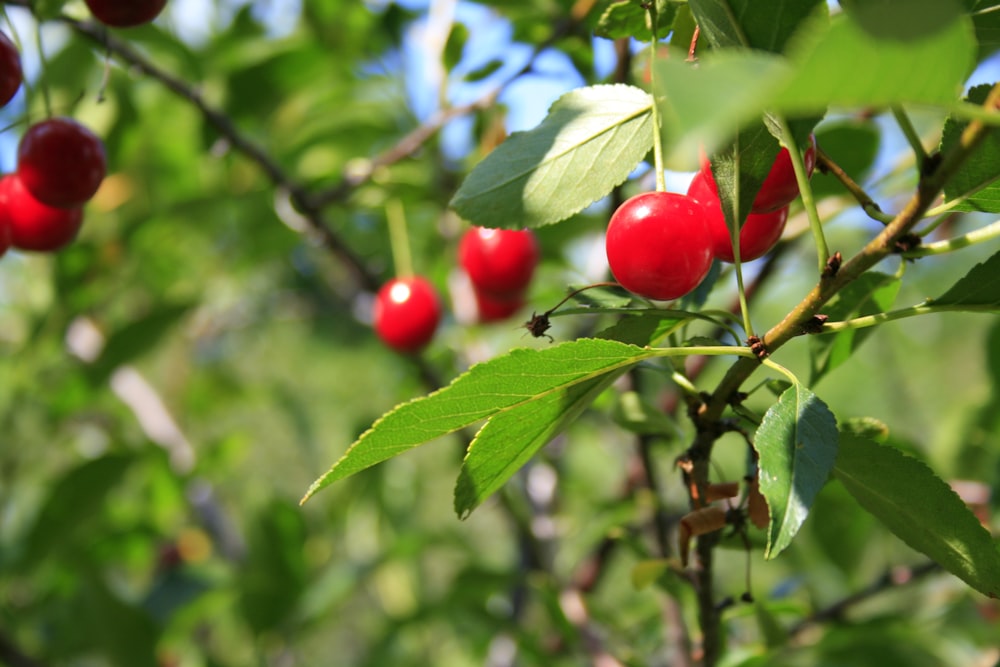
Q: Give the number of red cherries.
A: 11